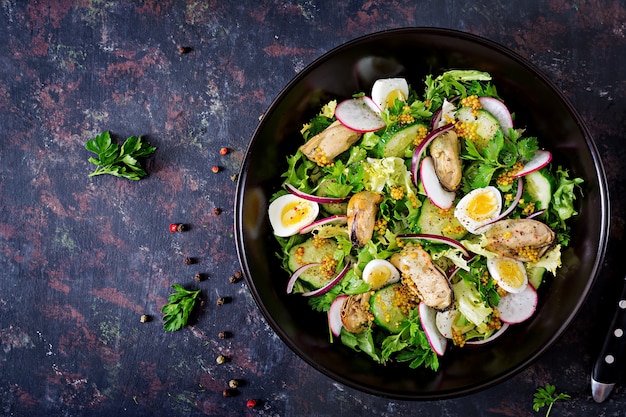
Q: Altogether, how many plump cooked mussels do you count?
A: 6